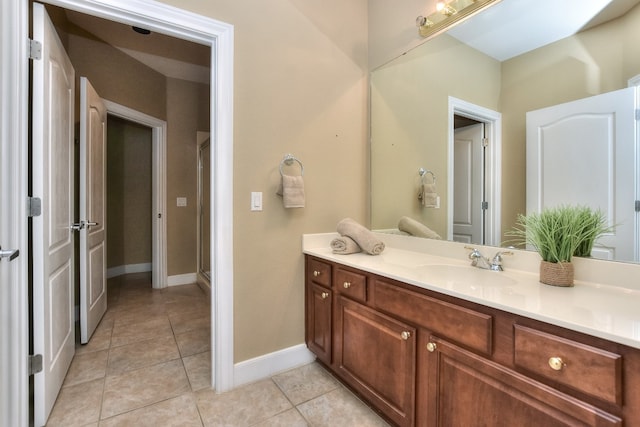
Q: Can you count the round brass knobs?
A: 6